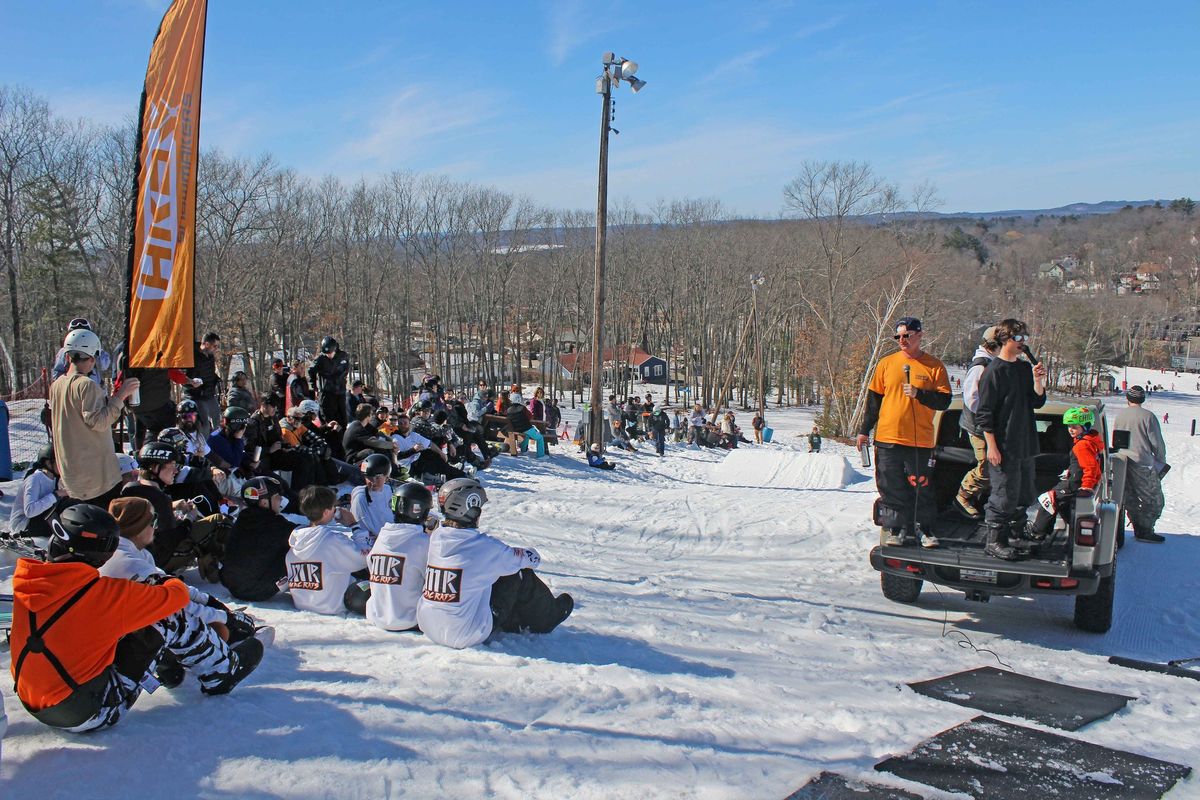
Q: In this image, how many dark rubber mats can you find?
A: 3